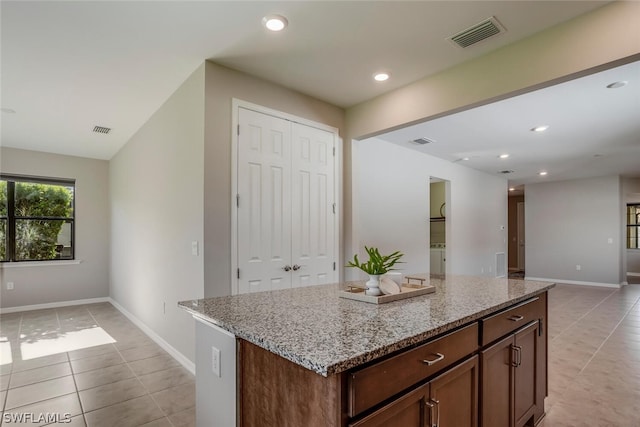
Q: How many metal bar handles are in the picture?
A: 6